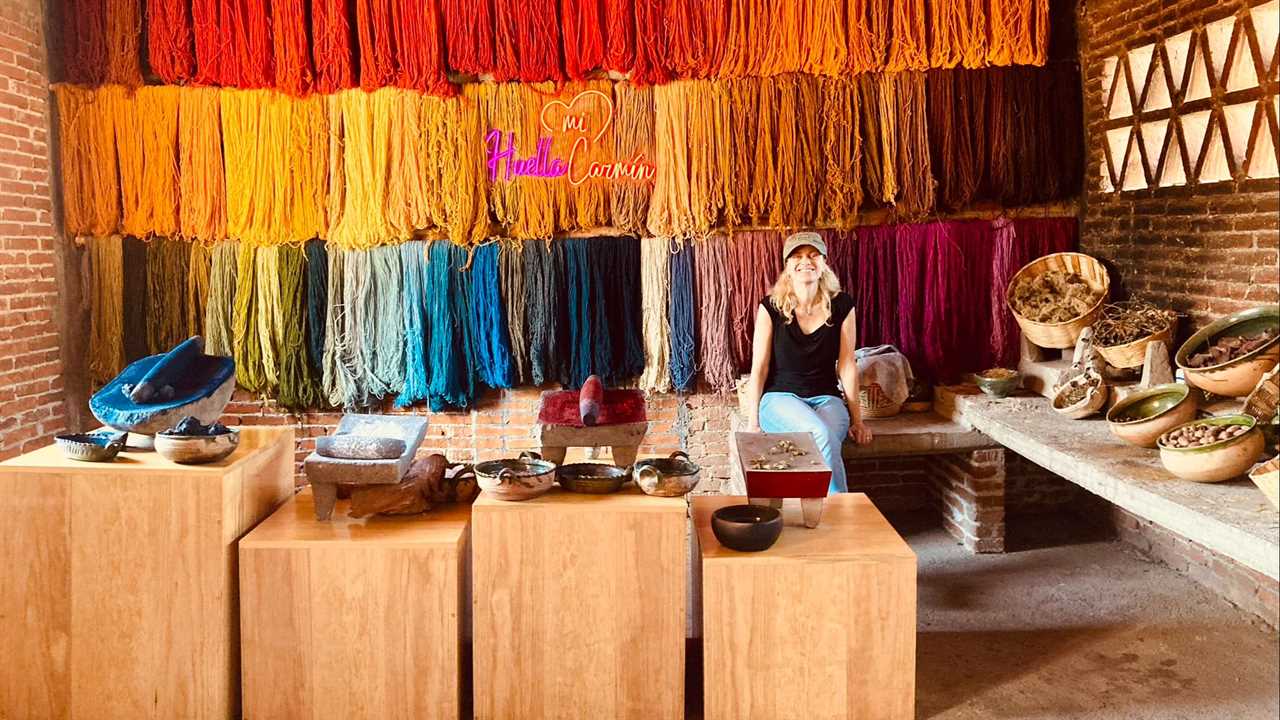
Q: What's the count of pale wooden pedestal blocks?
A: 4